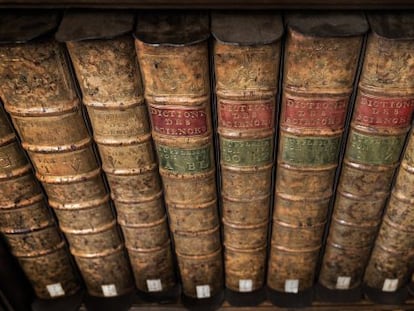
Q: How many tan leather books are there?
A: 8